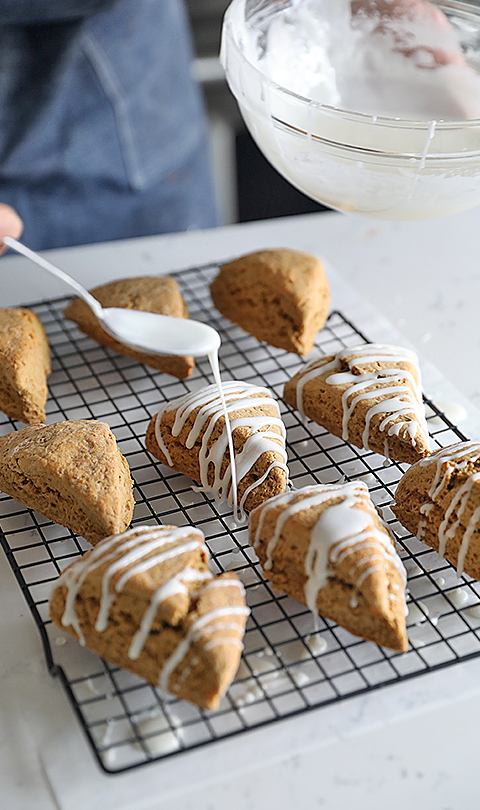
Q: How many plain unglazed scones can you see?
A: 4